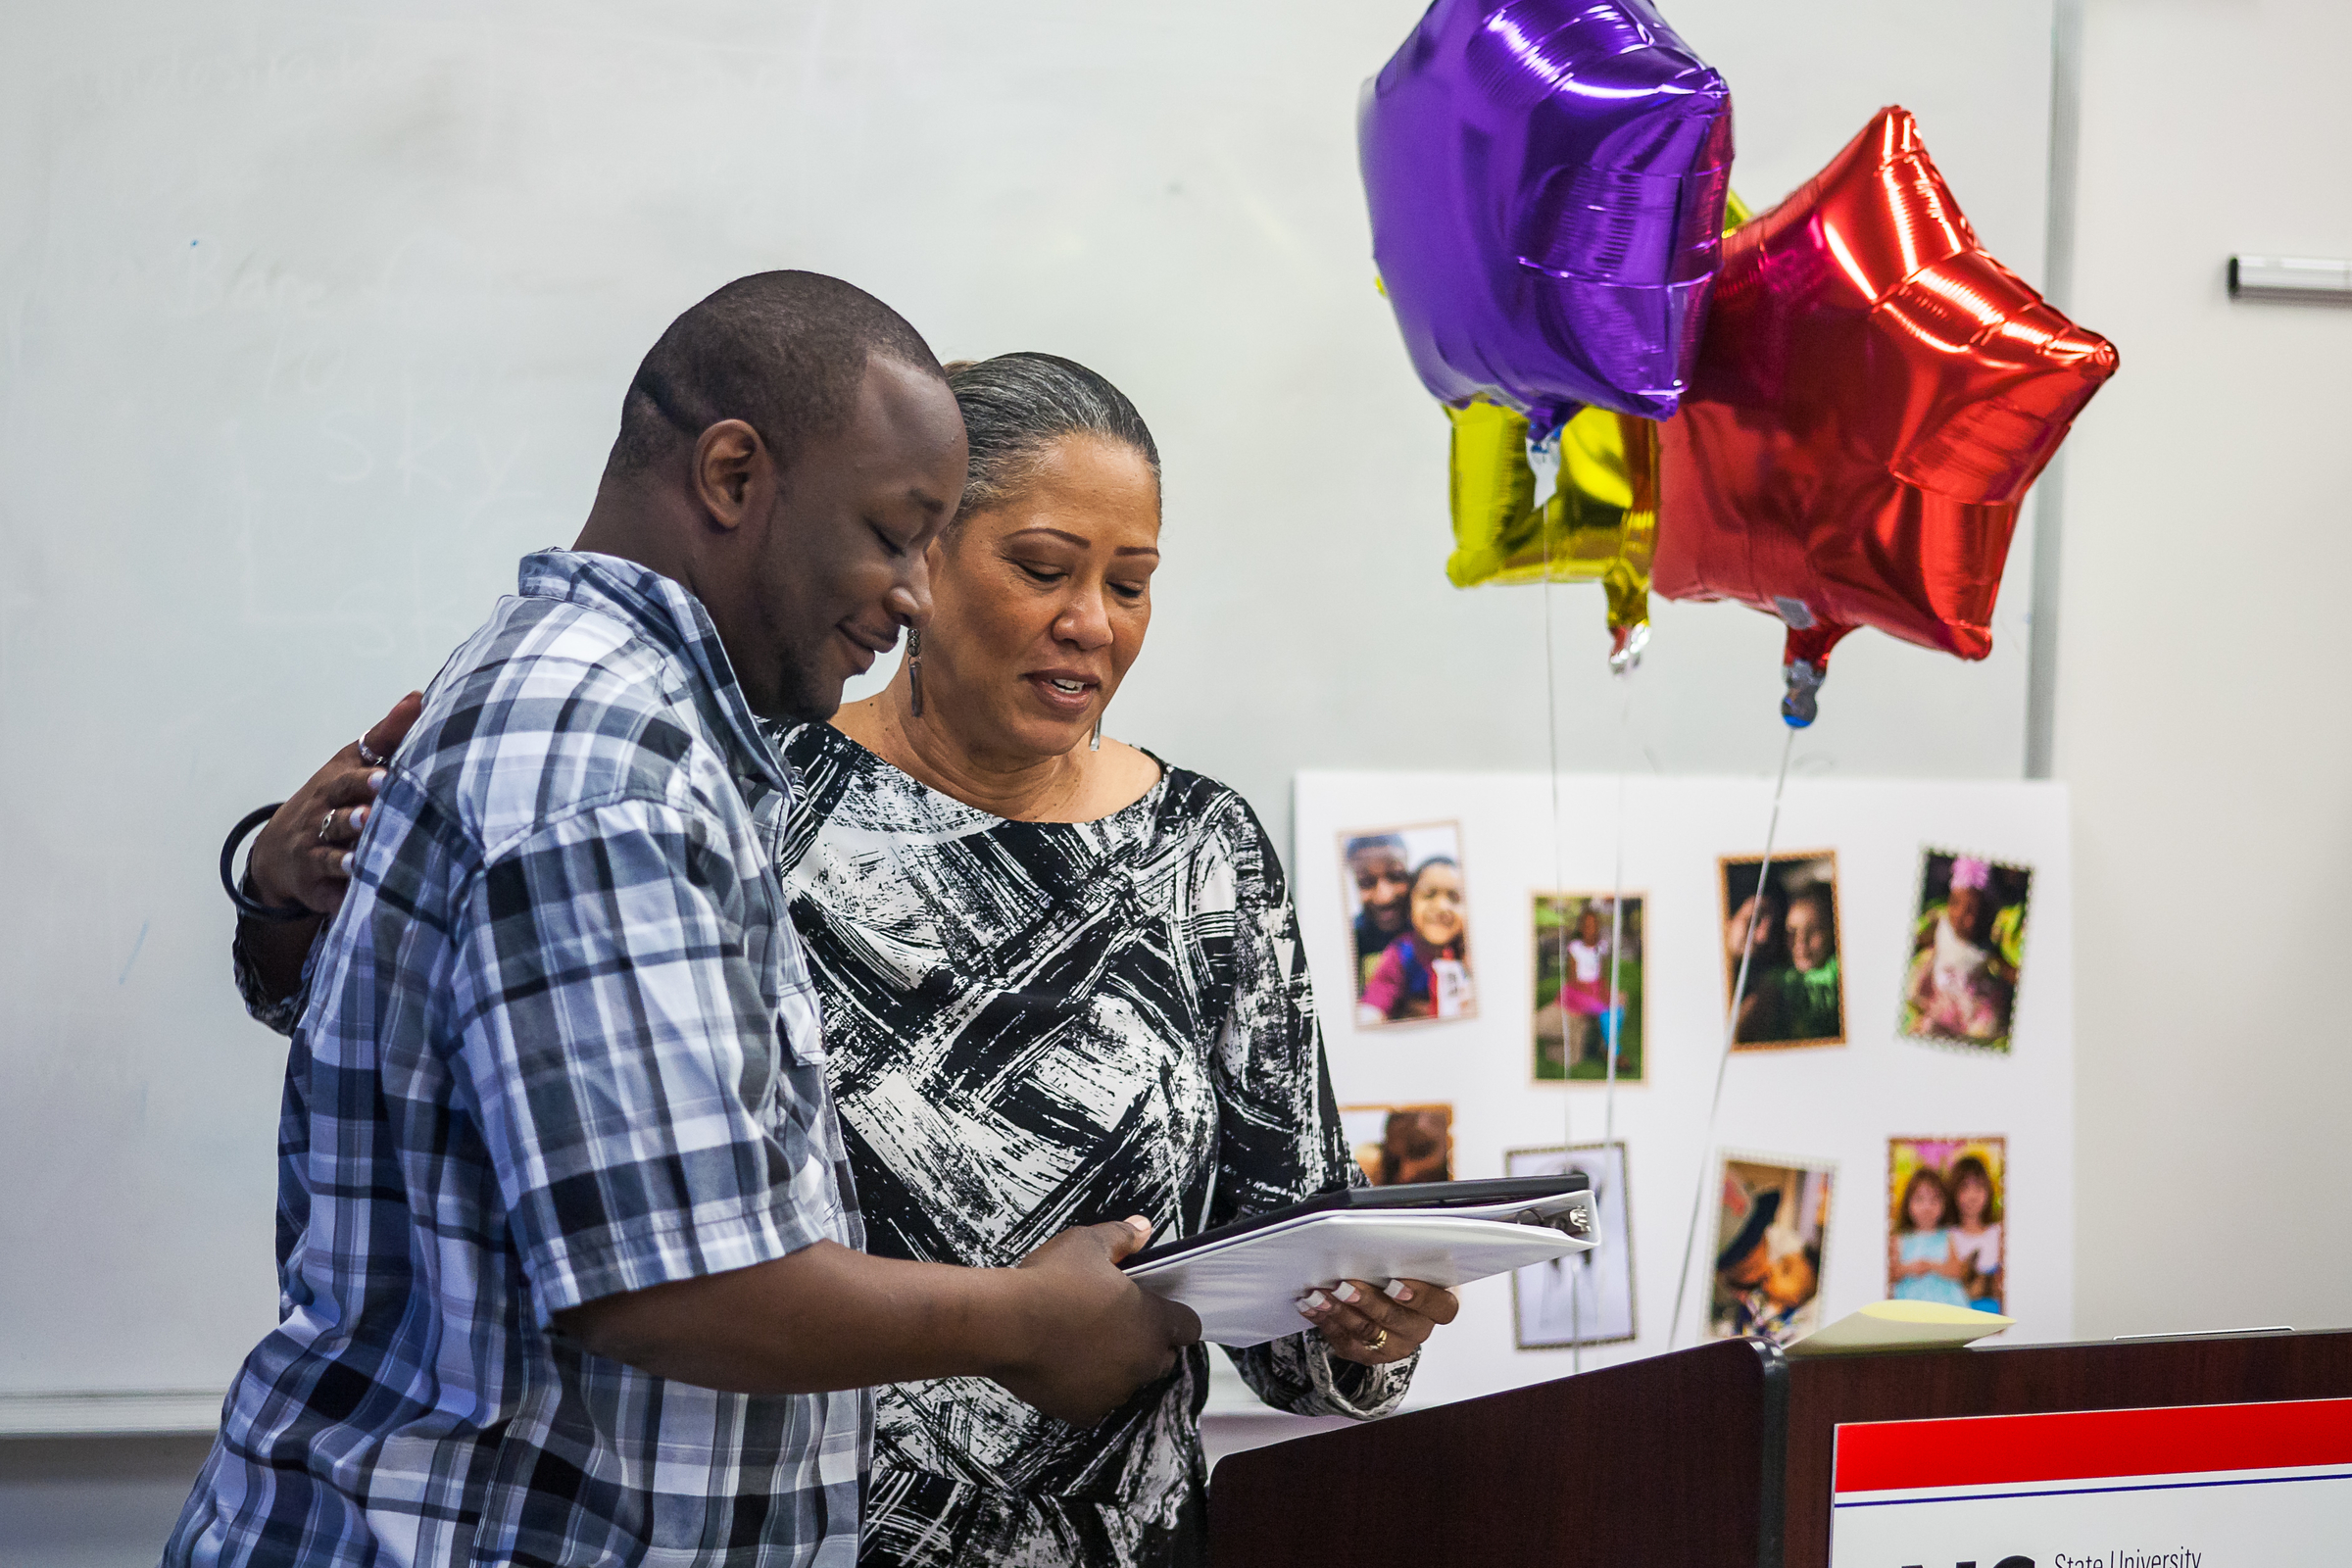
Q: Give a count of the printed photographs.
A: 8